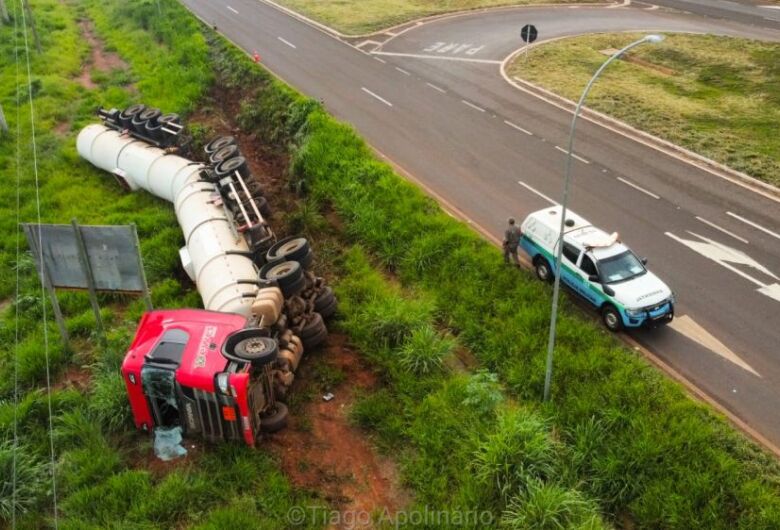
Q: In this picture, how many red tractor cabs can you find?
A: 1